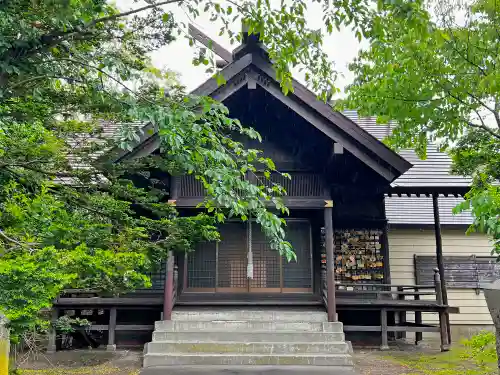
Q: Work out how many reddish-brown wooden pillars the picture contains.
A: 2